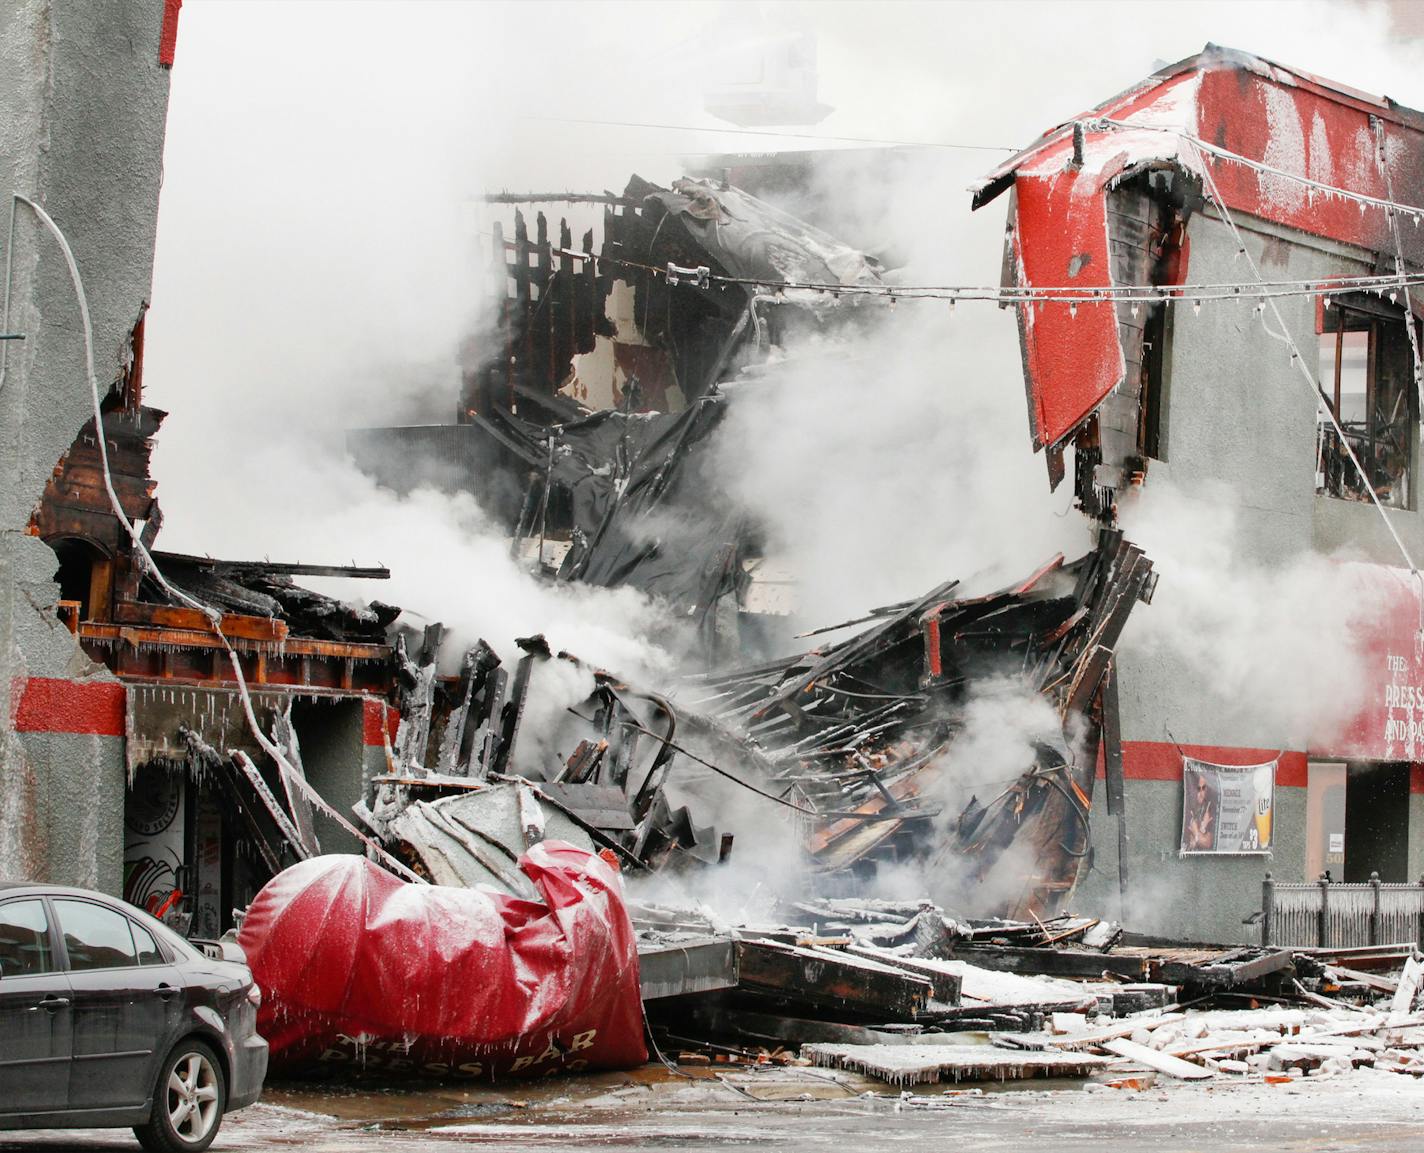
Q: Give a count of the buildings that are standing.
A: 2